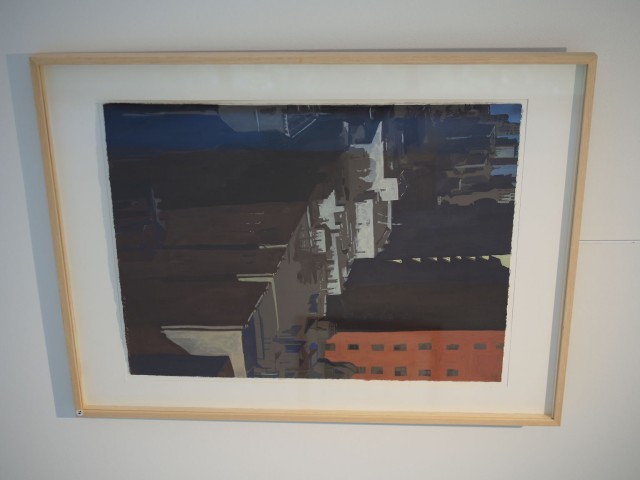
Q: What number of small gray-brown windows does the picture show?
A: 13